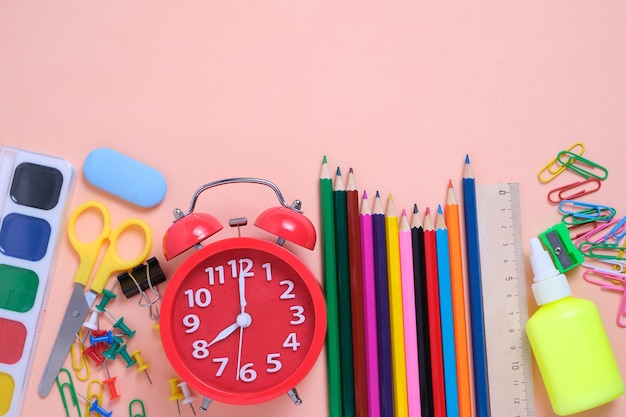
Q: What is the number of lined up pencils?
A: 12